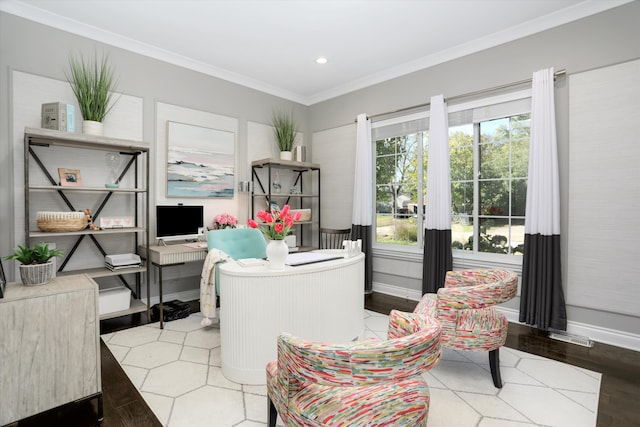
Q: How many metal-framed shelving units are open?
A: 2